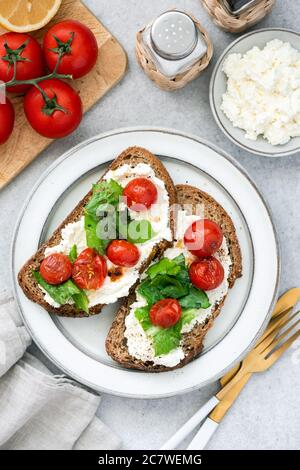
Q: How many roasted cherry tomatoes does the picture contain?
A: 7